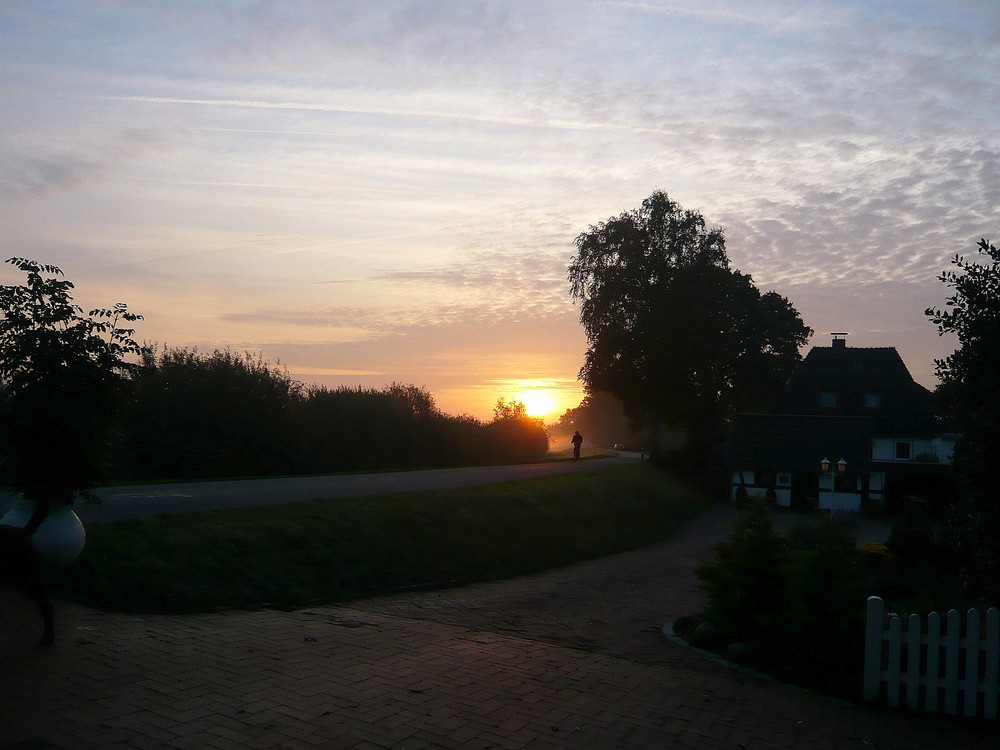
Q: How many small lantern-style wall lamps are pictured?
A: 2